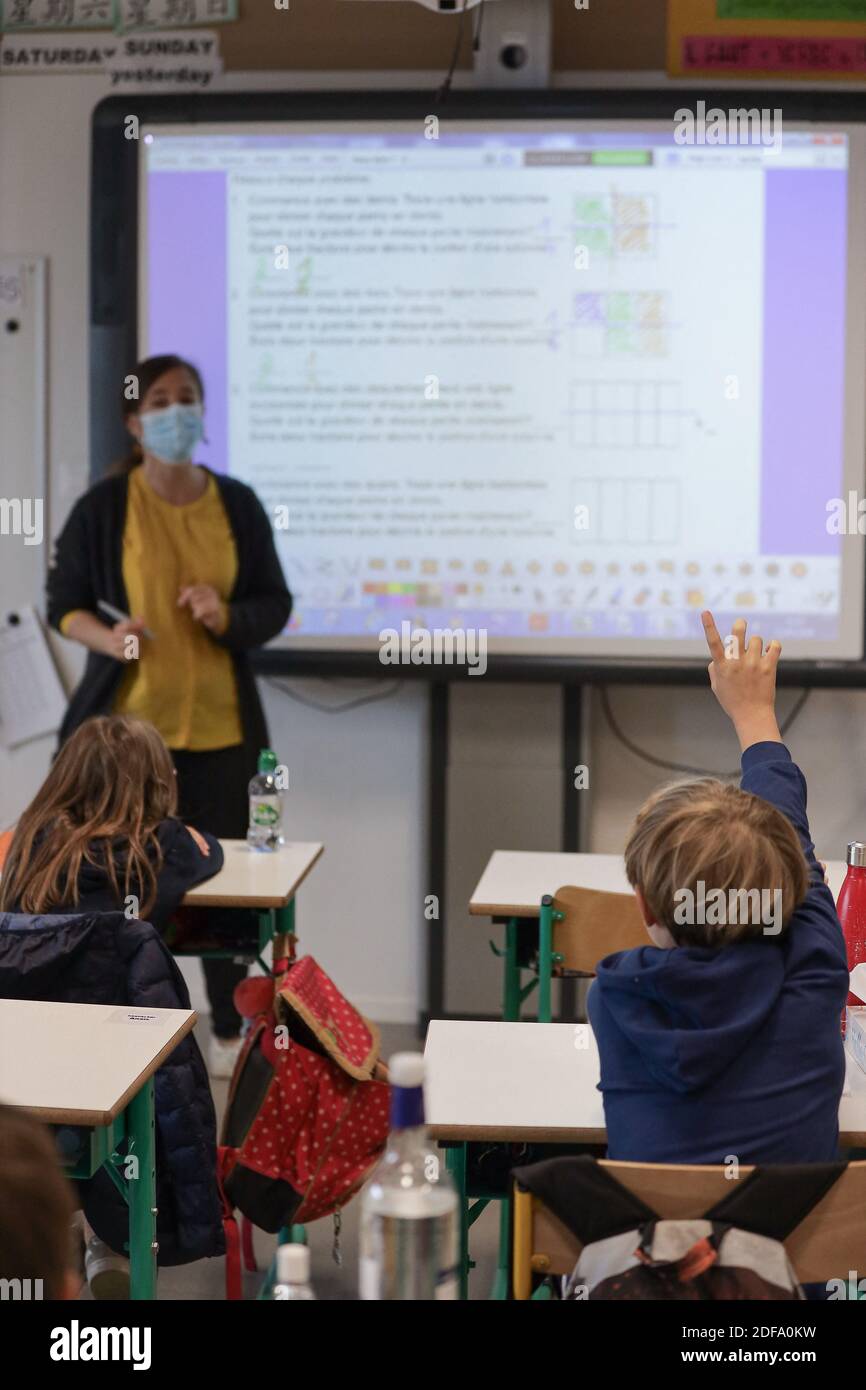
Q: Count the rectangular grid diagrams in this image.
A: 4